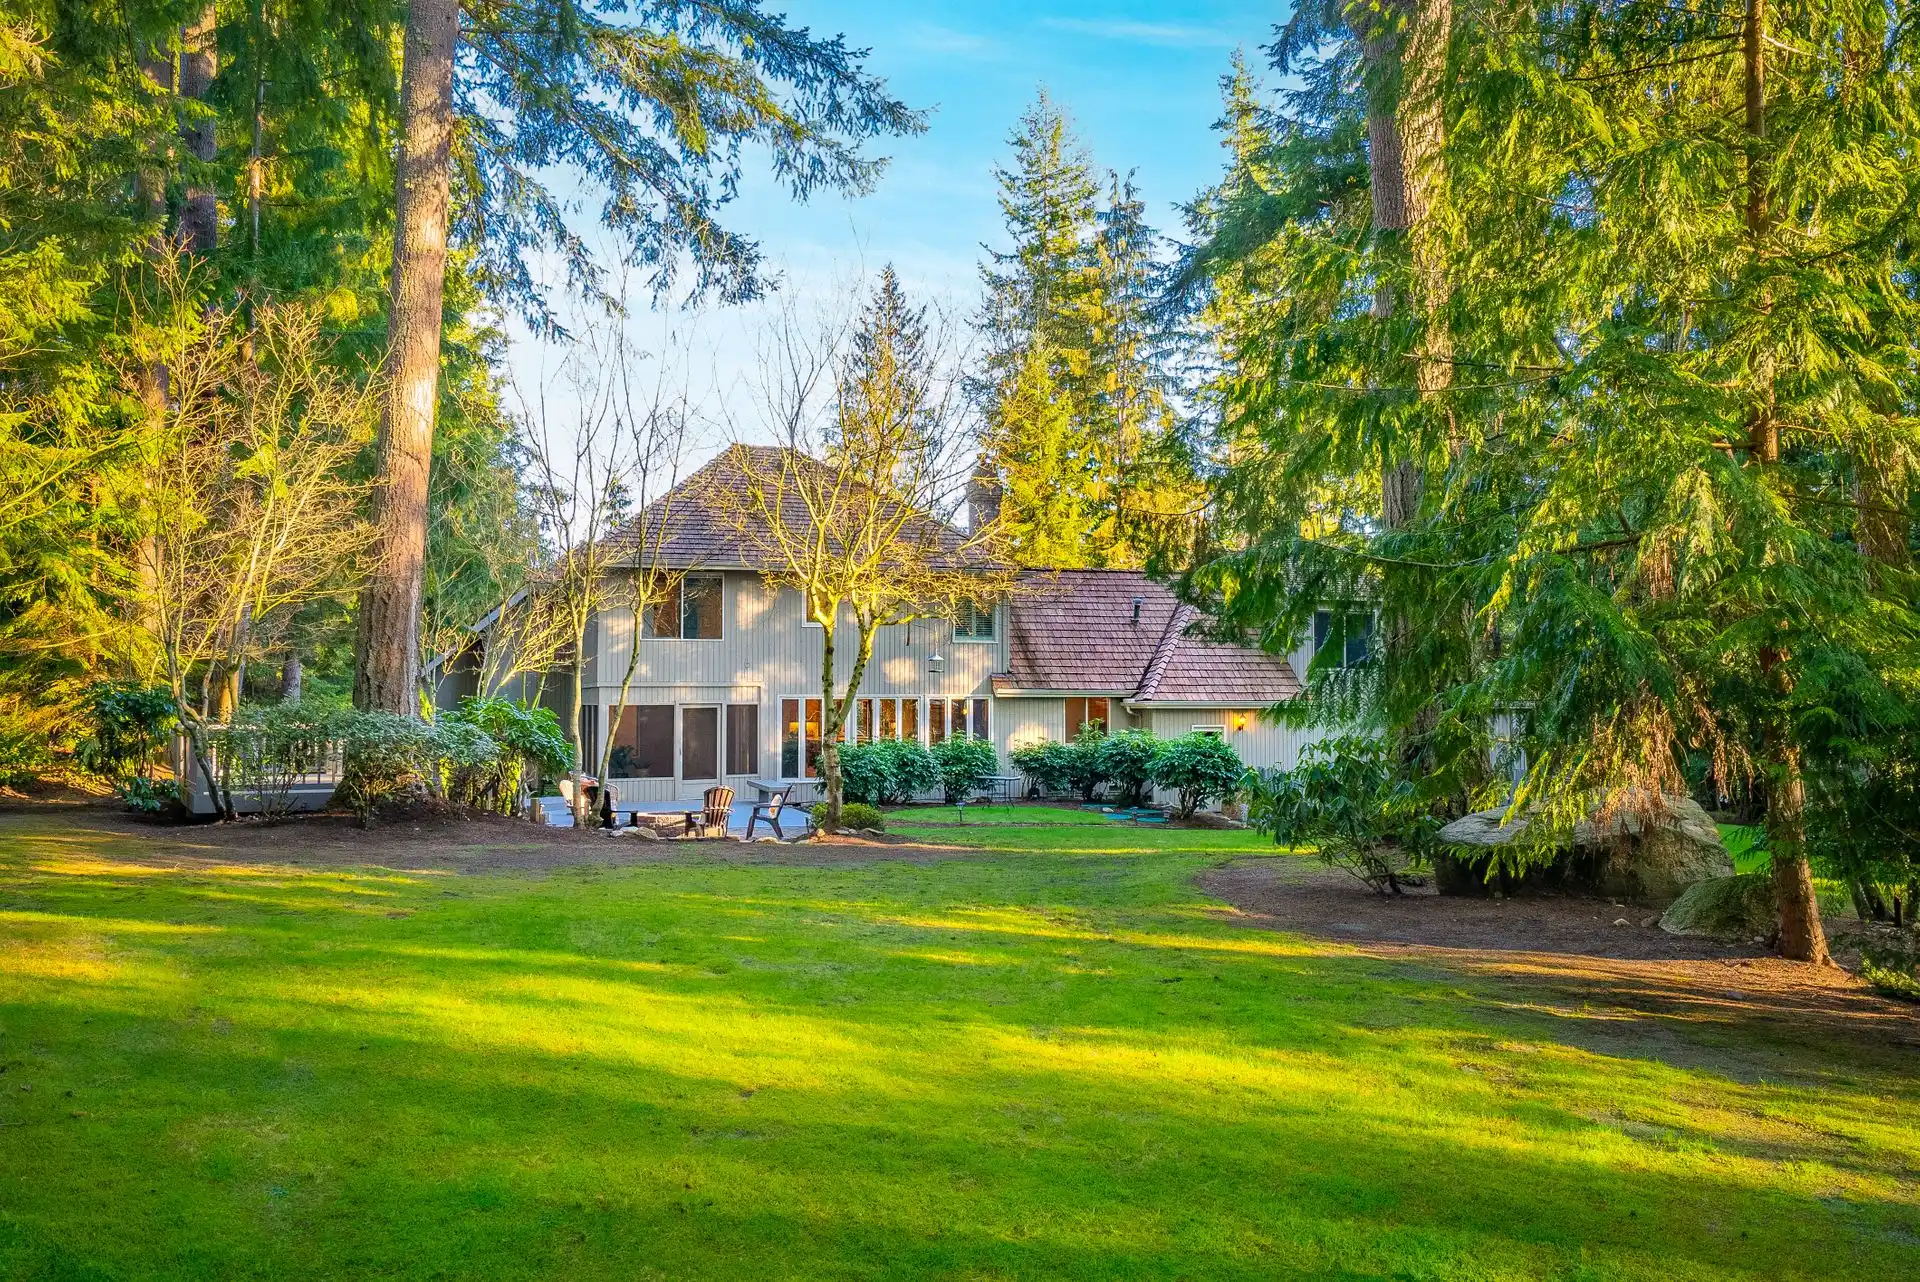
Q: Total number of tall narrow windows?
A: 9